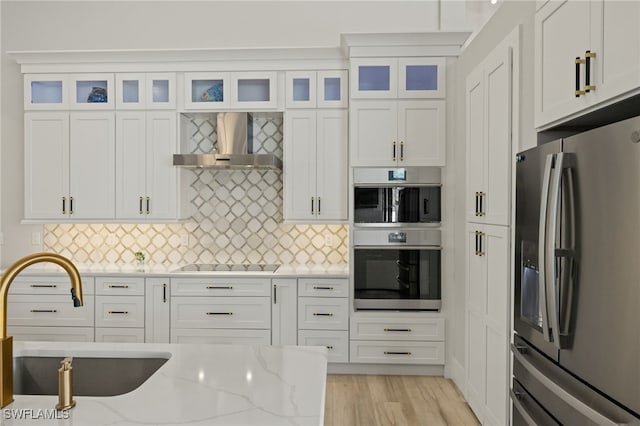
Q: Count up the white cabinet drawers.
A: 14